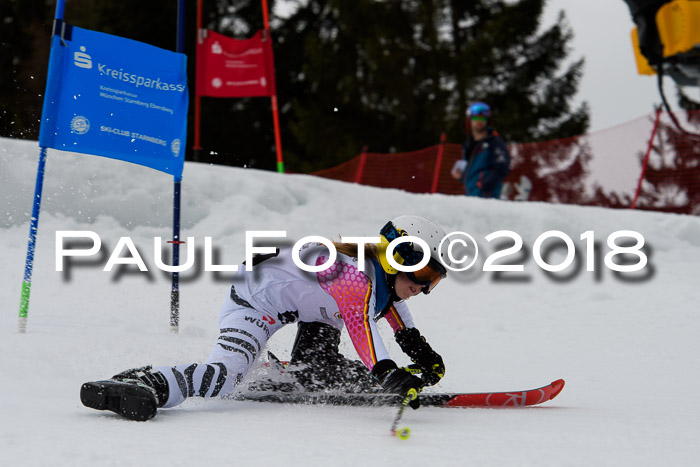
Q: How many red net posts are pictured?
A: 3